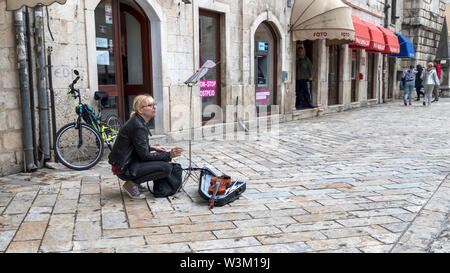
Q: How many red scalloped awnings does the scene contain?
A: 3